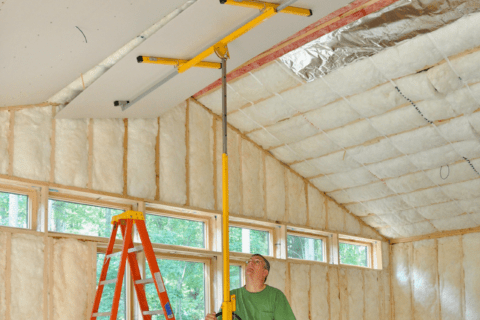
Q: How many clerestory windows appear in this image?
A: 6